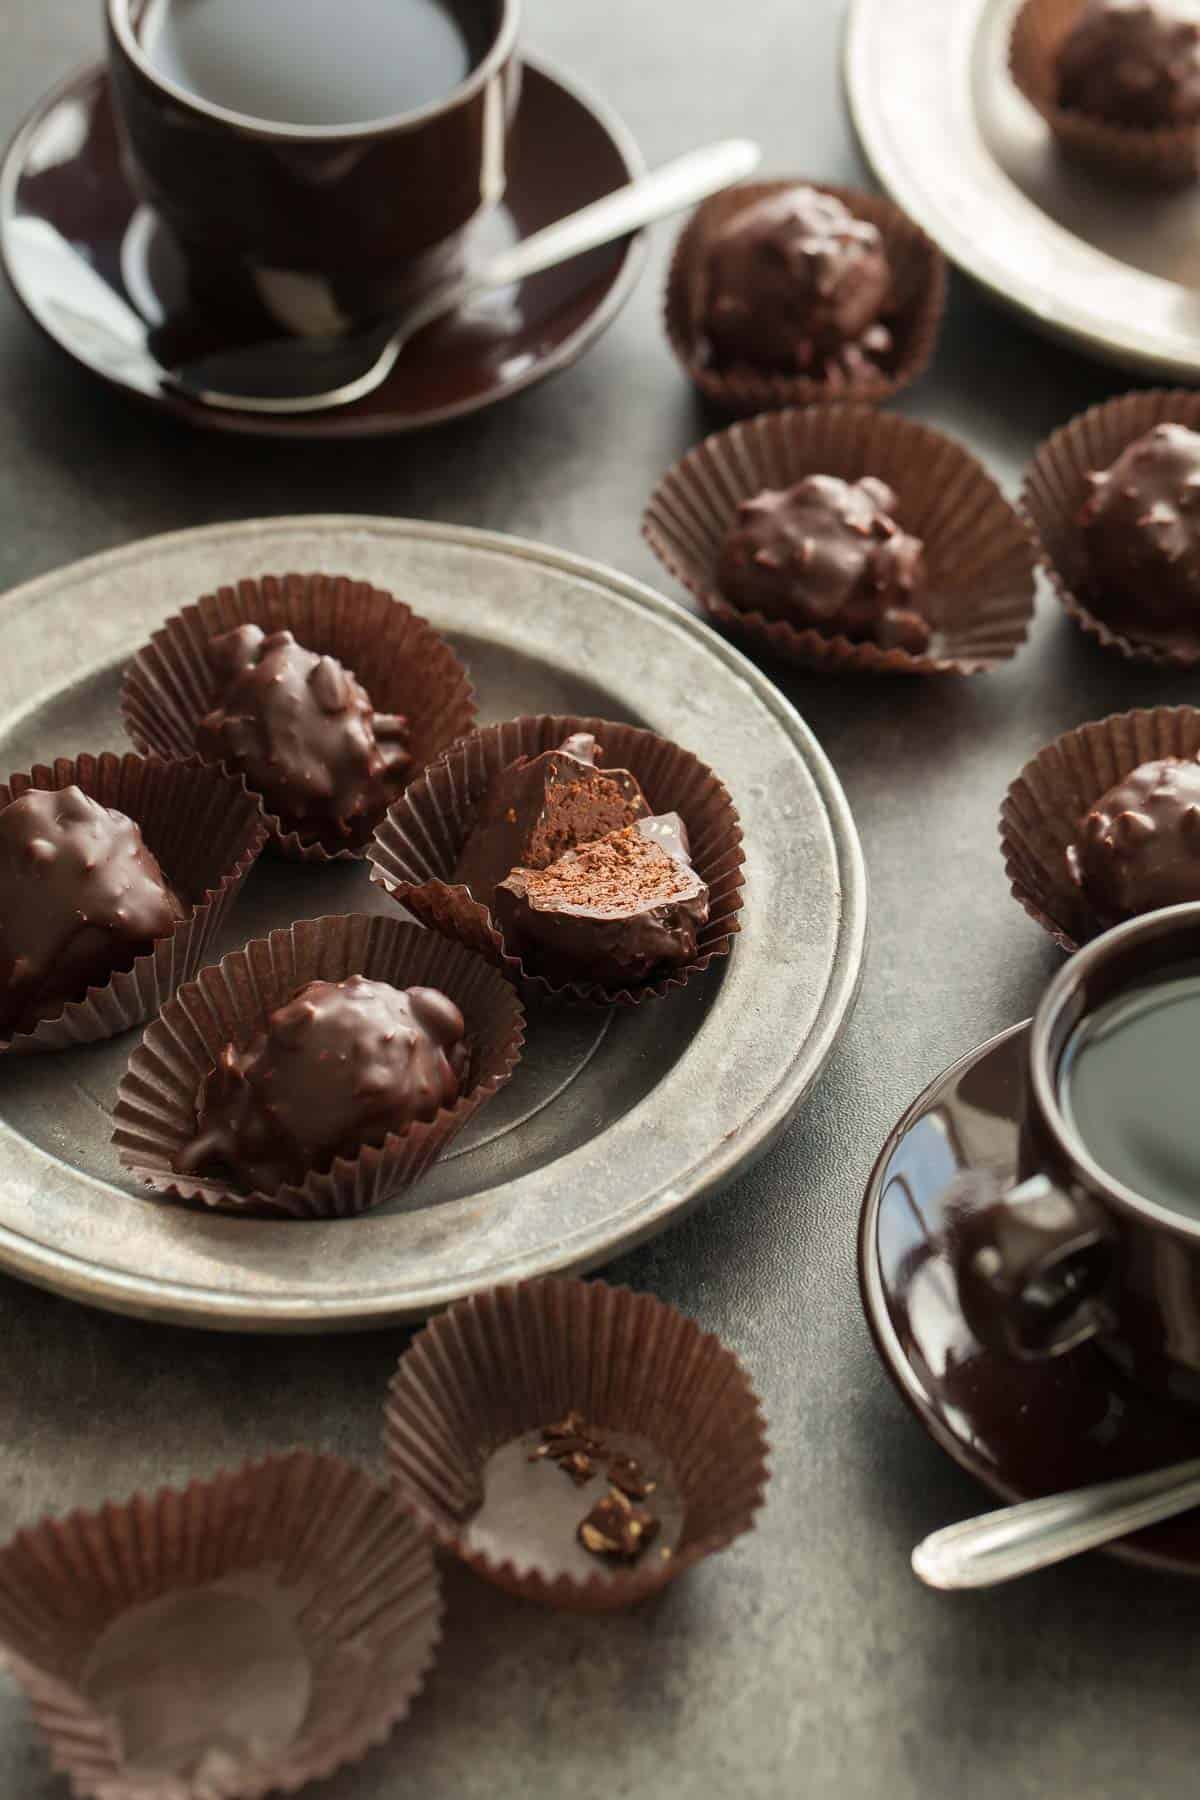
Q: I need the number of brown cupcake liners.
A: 11